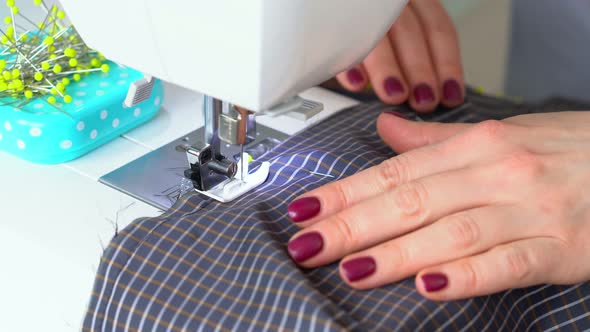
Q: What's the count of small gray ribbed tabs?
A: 2